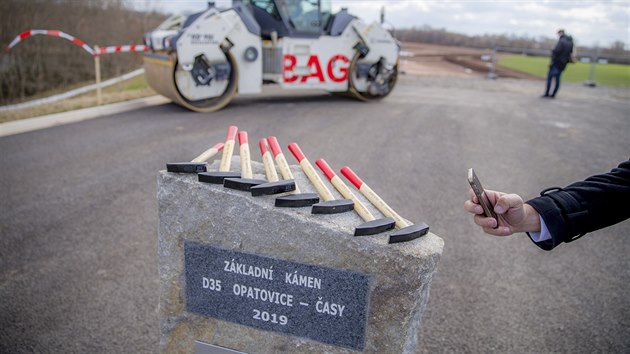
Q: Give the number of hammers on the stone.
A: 8